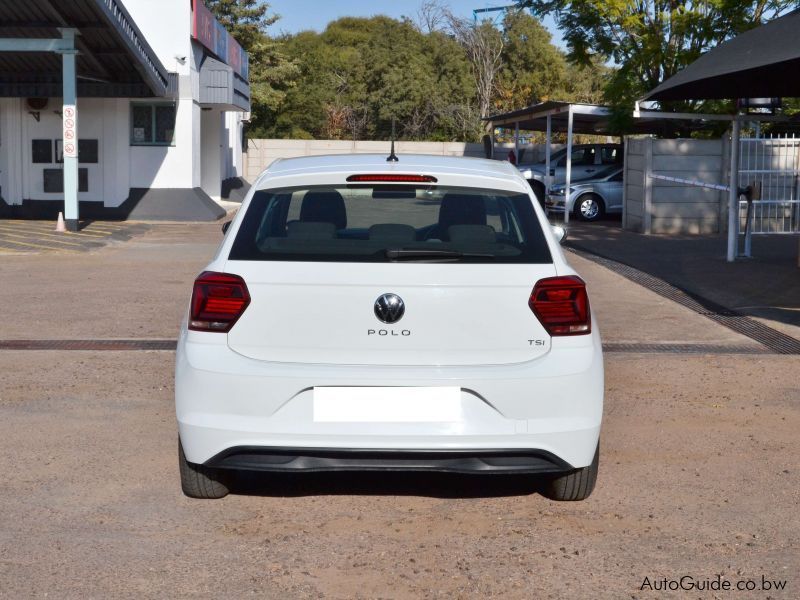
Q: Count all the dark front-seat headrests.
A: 2